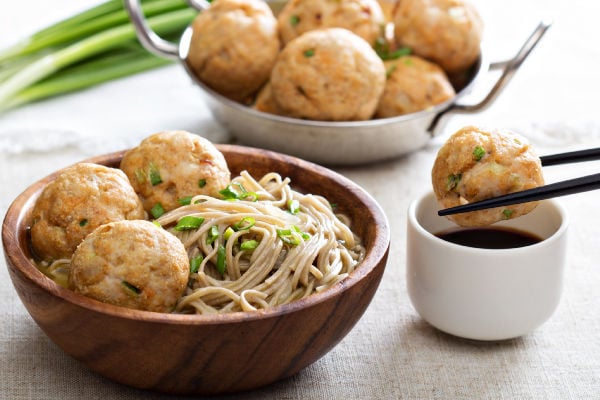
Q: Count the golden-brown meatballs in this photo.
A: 10